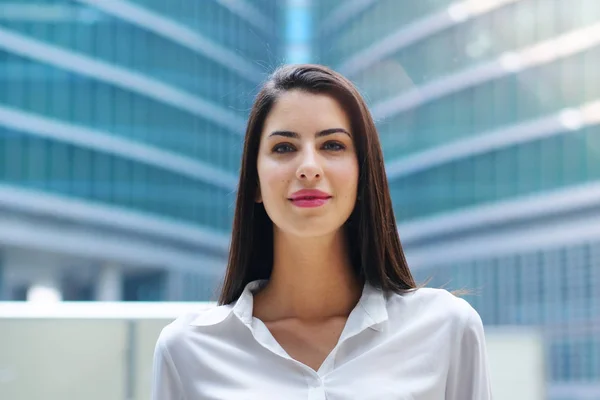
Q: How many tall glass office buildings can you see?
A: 2